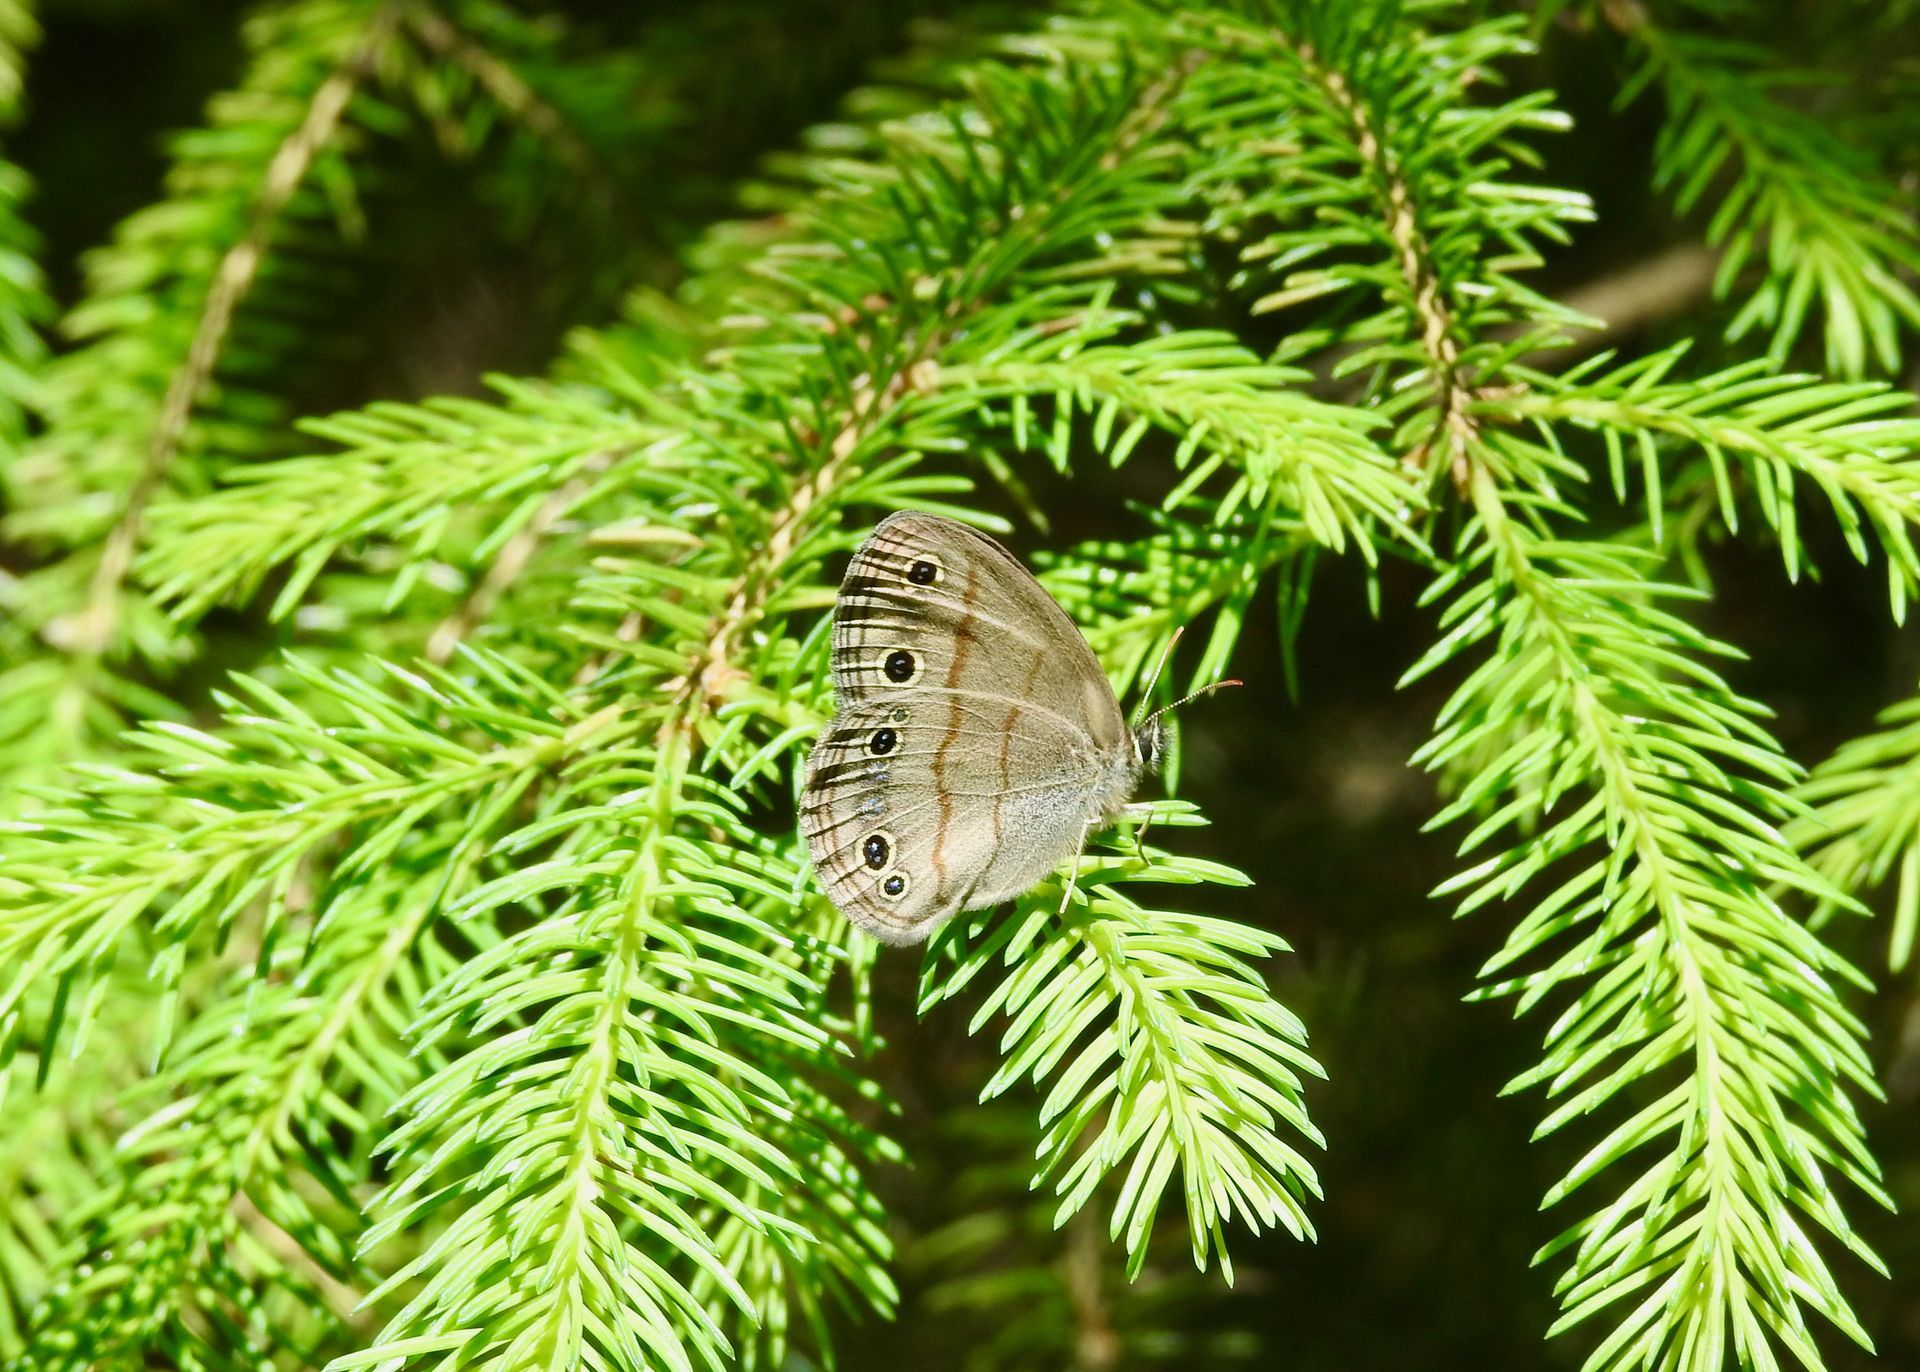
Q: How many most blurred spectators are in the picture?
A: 0